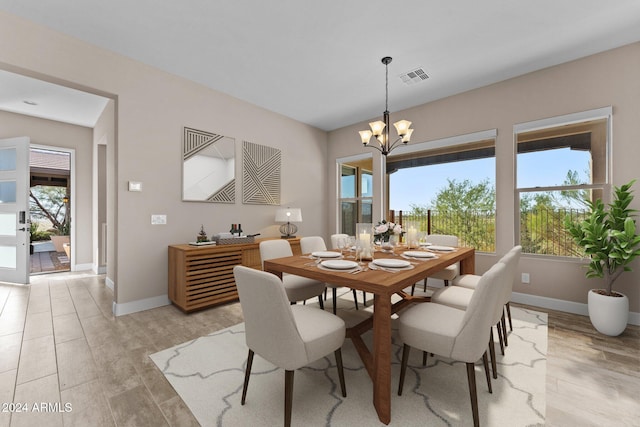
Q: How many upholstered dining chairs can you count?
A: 8